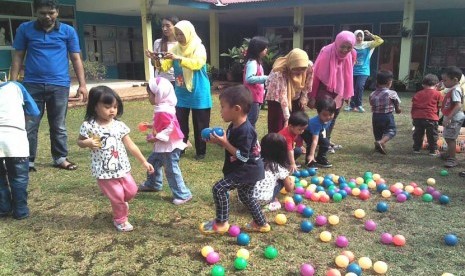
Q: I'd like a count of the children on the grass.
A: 11